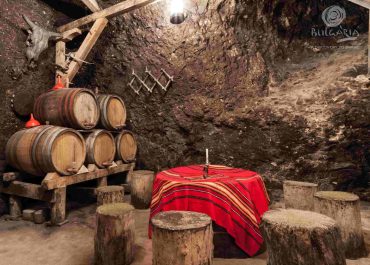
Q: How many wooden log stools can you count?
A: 7